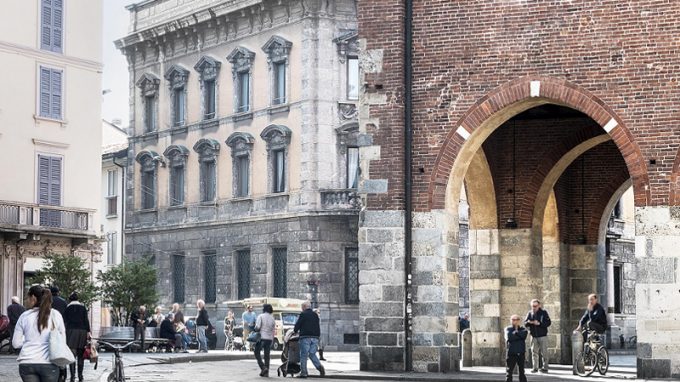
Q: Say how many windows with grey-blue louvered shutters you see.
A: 3